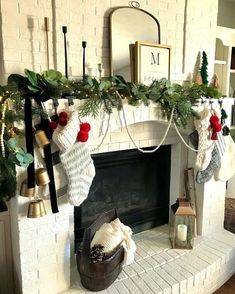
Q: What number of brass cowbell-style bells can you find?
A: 4